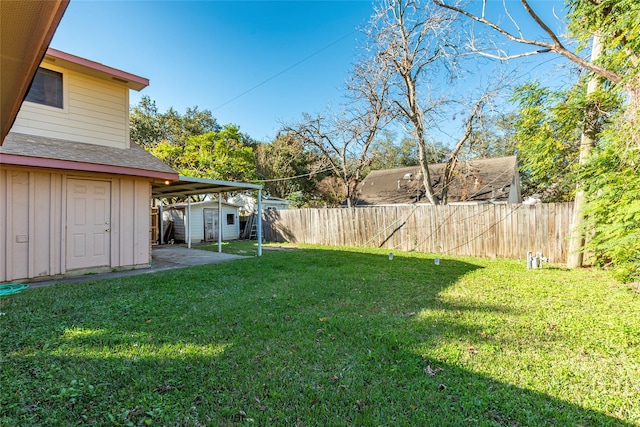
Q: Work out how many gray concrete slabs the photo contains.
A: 1